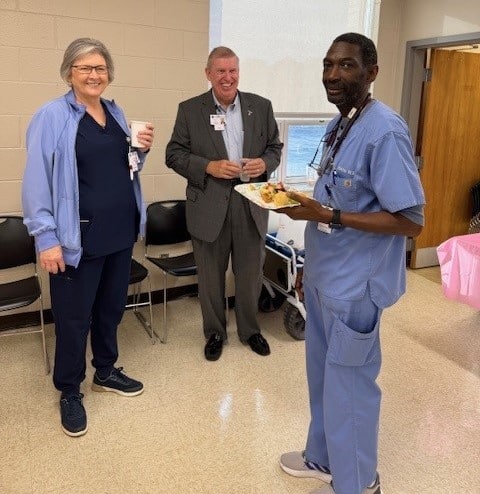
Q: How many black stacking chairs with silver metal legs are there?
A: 3